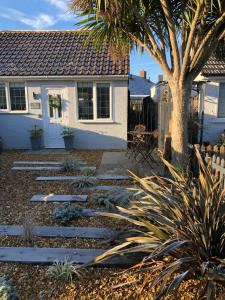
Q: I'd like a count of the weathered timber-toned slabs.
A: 8